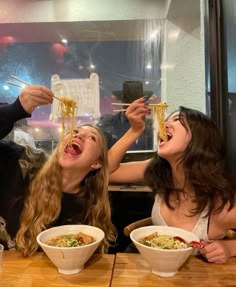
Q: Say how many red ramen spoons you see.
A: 1